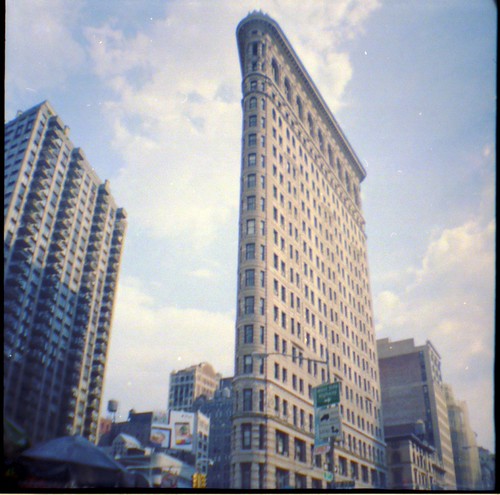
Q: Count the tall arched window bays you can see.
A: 9